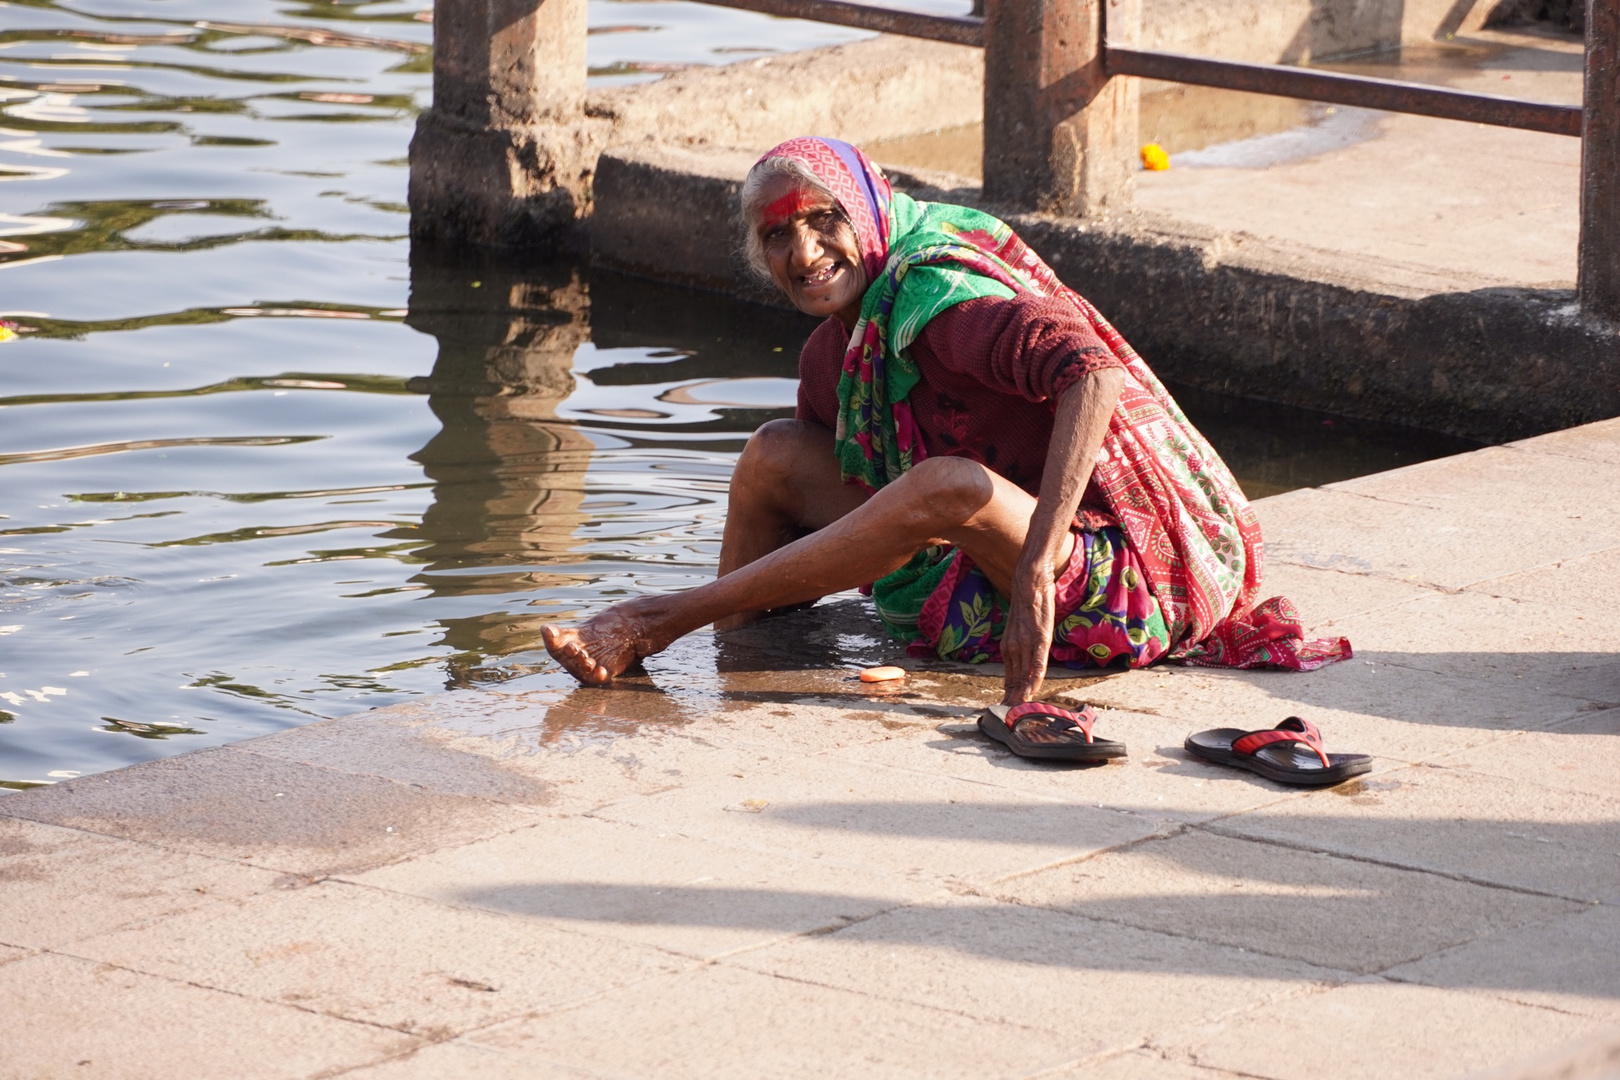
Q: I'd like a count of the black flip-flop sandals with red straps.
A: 2